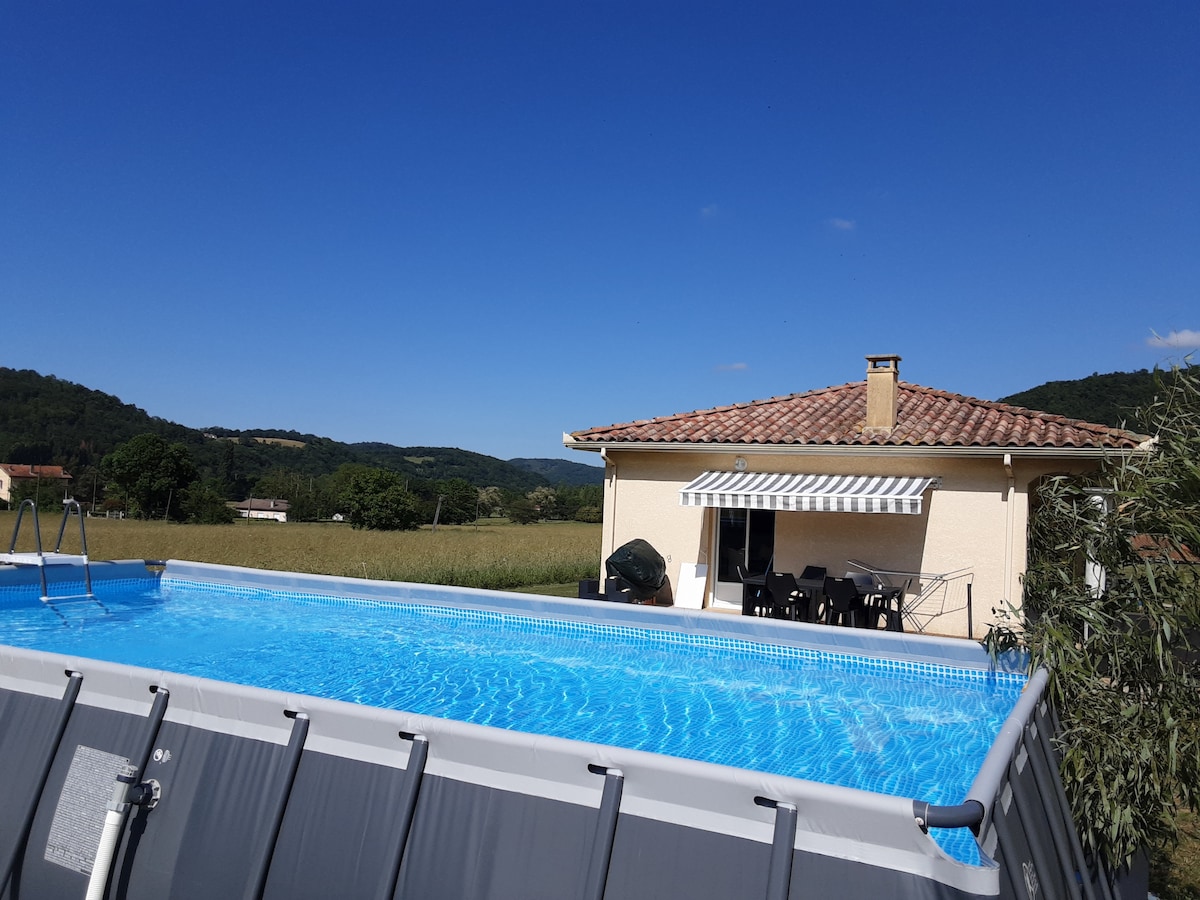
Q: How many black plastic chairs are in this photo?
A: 6